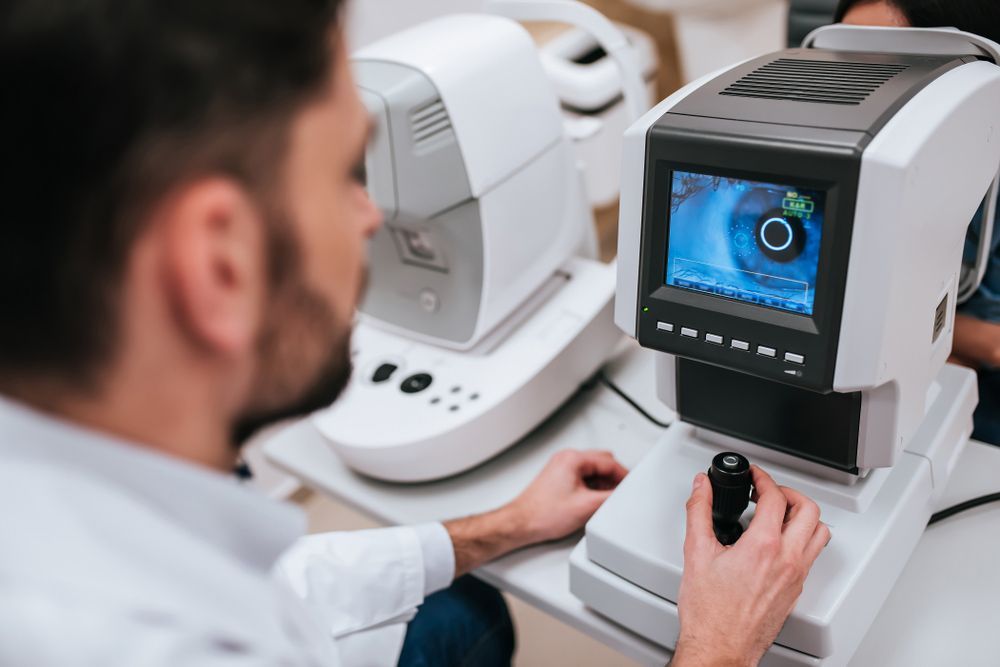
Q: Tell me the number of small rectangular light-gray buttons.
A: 6